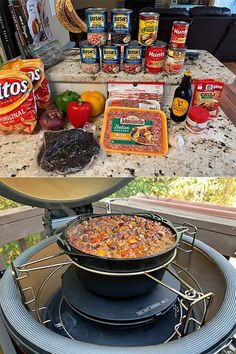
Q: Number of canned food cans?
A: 9